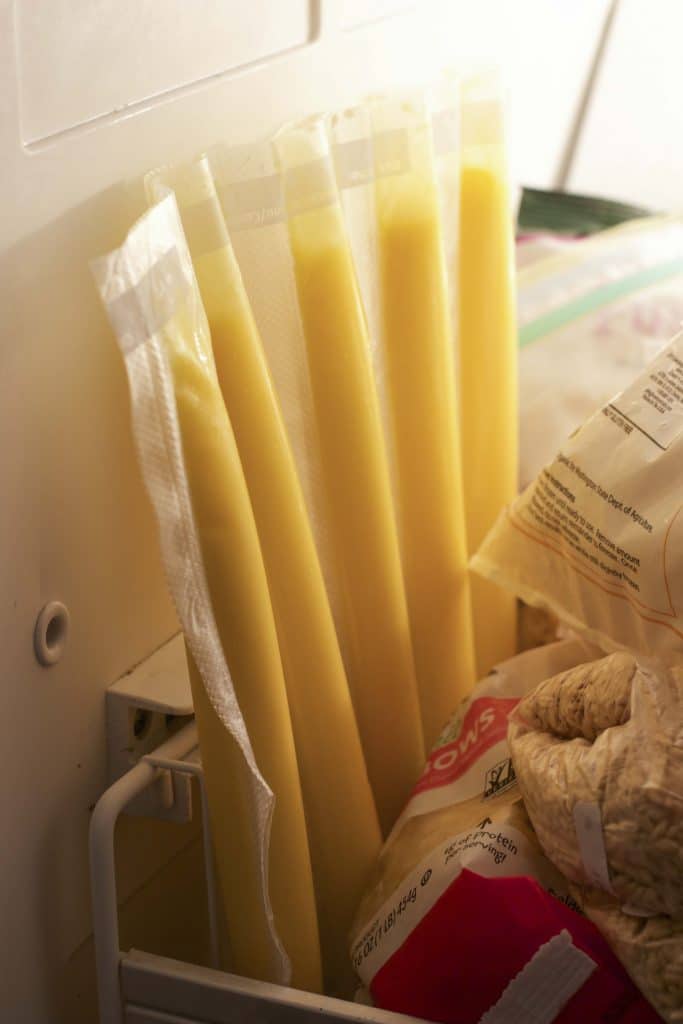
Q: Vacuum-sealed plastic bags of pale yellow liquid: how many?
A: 5